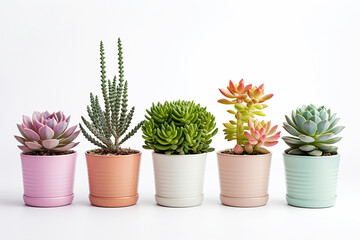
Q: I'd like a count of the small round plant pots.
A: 5